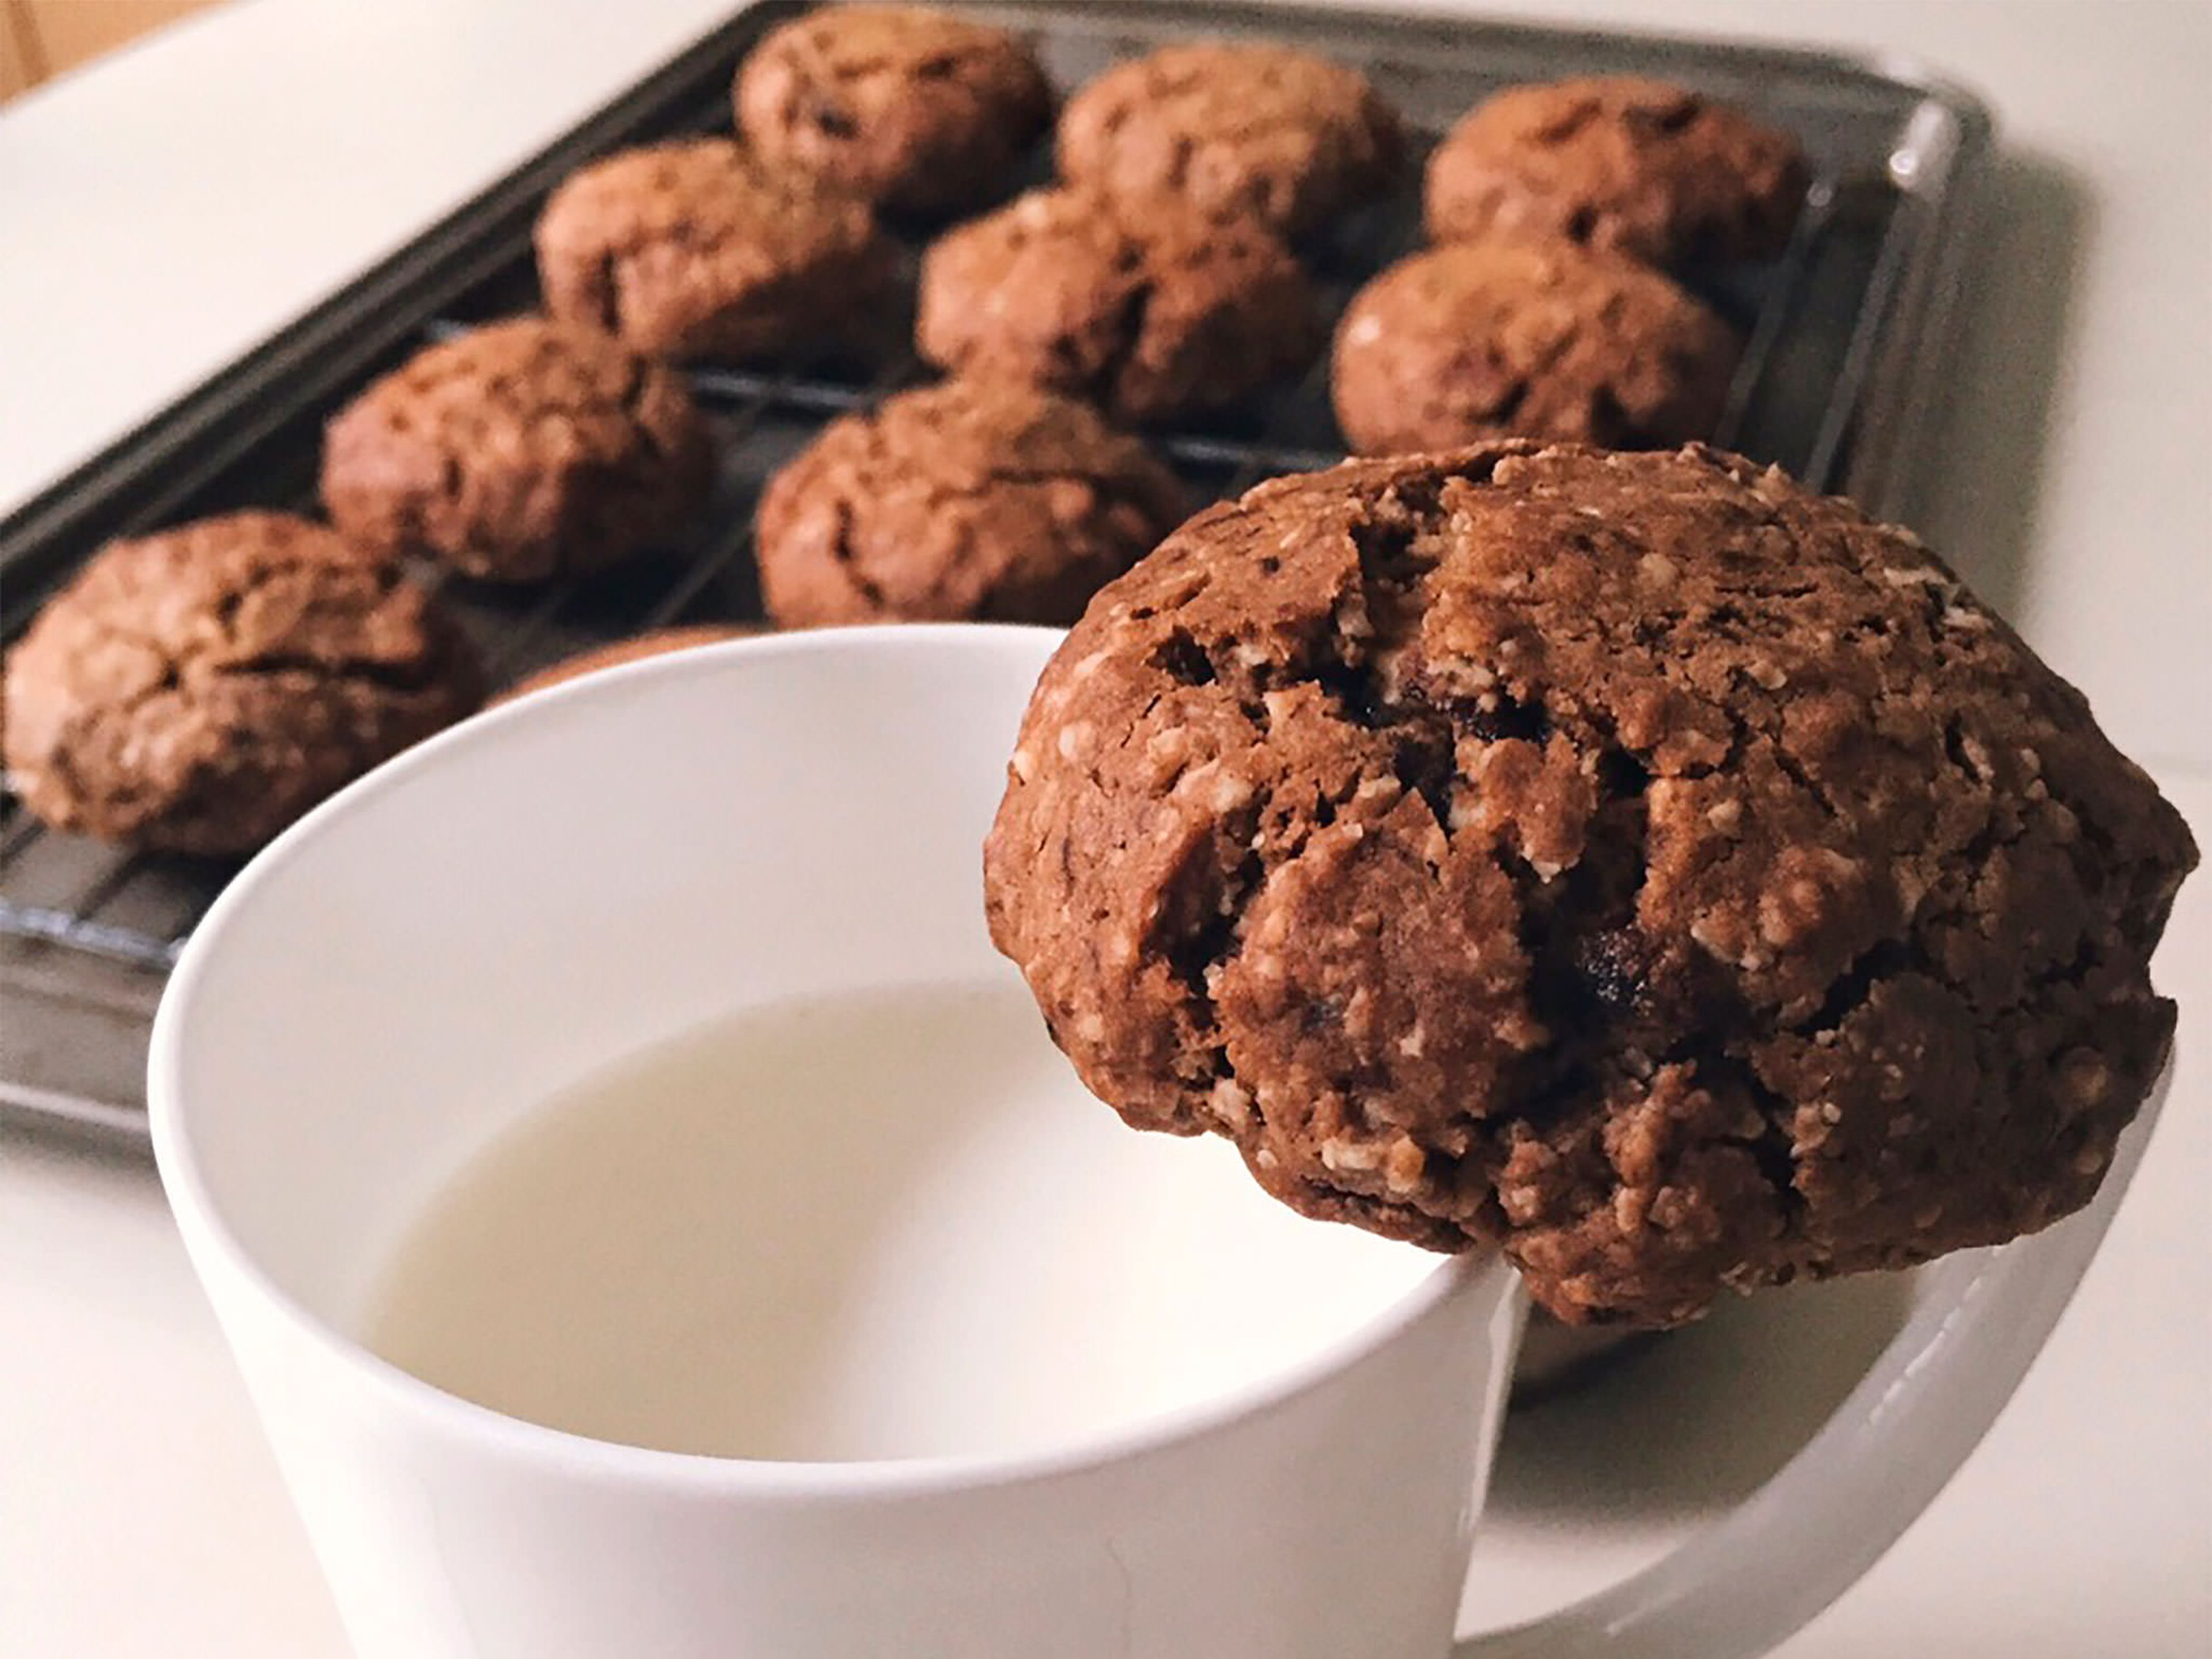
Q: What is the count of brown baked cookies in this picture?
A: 11